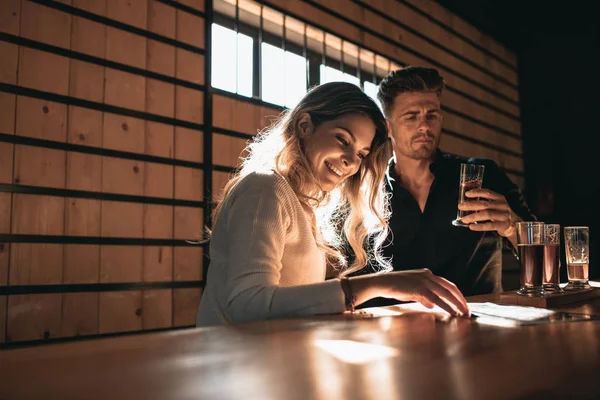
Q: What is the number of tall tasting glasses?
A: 4